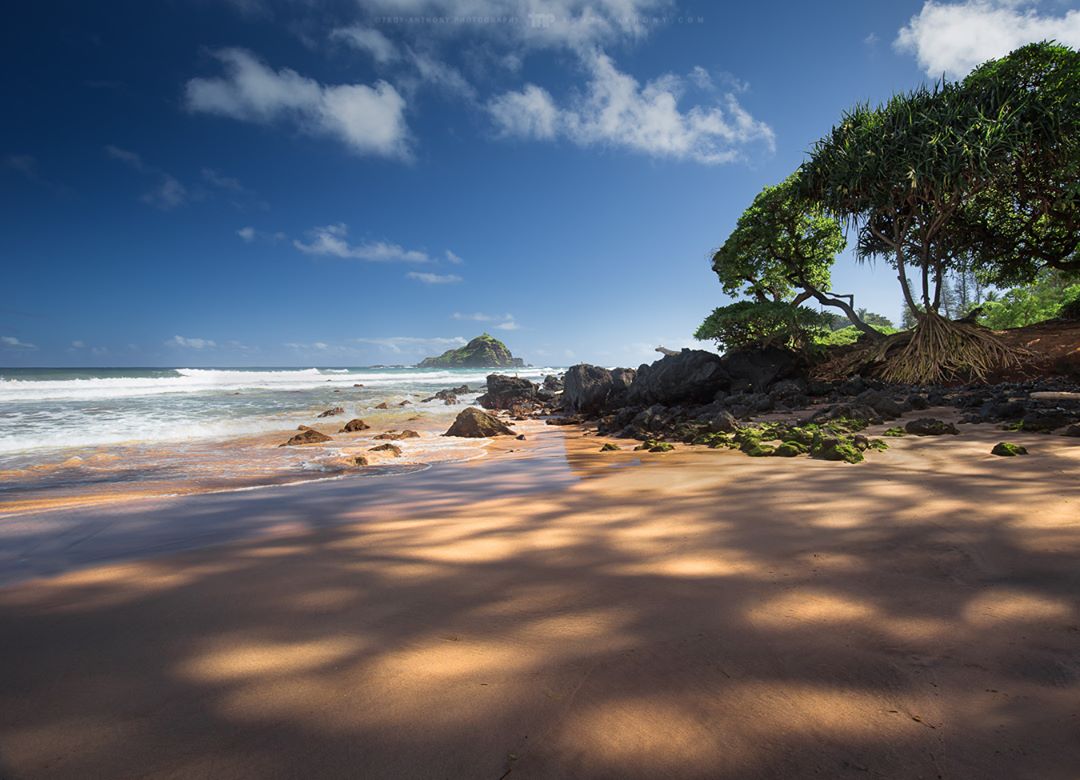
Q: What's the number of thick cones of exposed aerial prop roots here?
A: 1